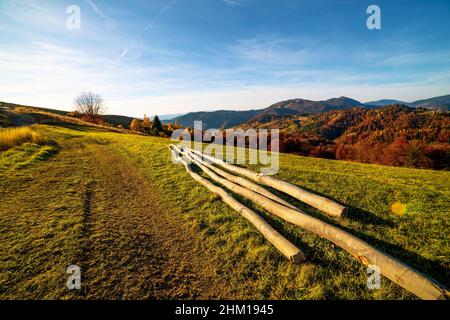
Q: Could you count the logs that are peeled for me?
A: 4